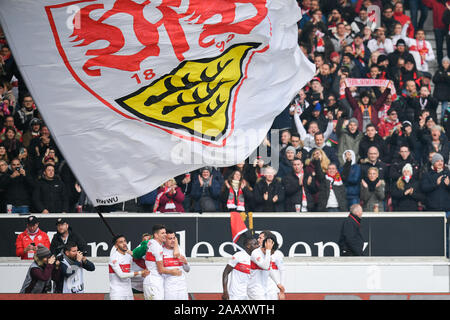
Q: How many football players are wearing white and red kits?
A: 6